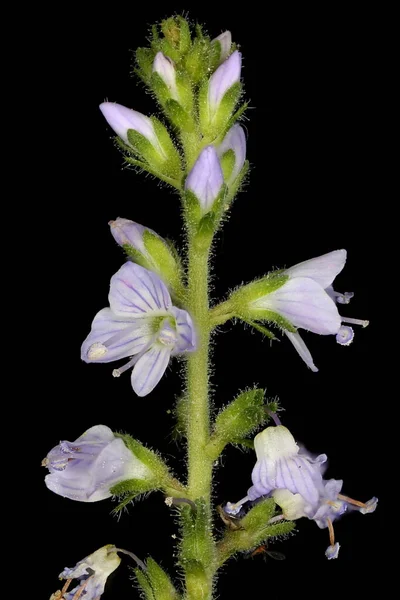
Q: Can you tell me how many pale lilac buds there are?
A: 7